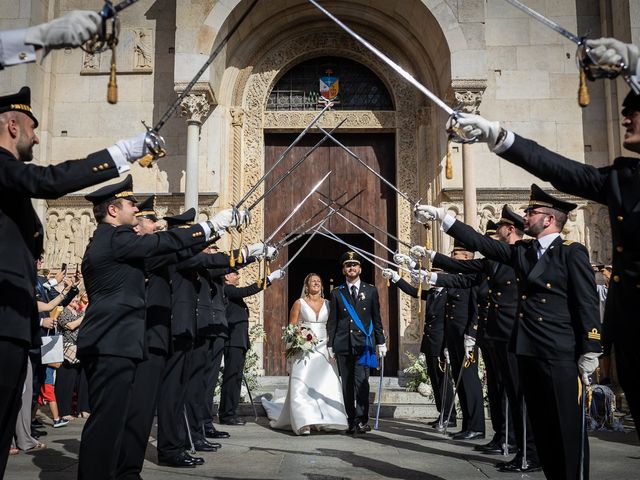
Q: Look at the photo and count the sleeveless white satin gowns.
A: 1